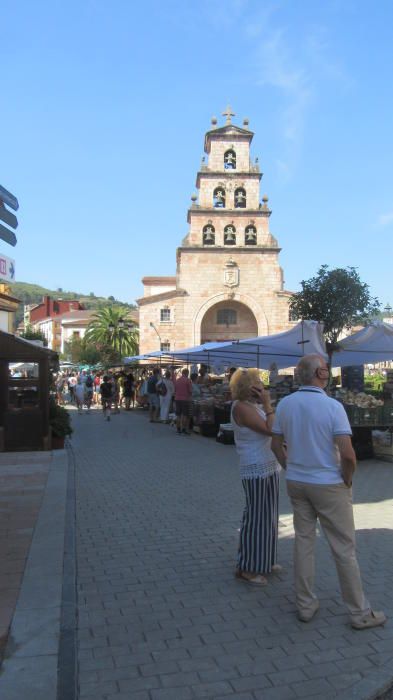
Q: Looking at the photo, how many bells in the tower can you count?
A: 6